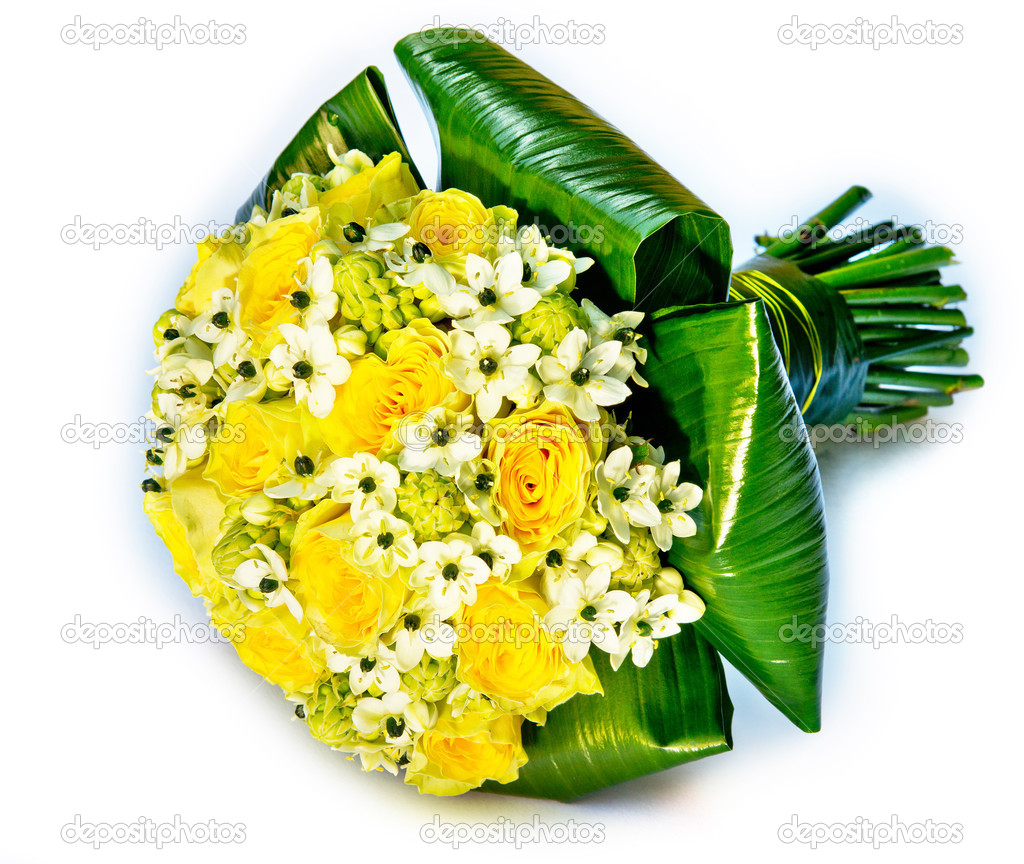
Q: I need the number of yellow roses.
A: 12